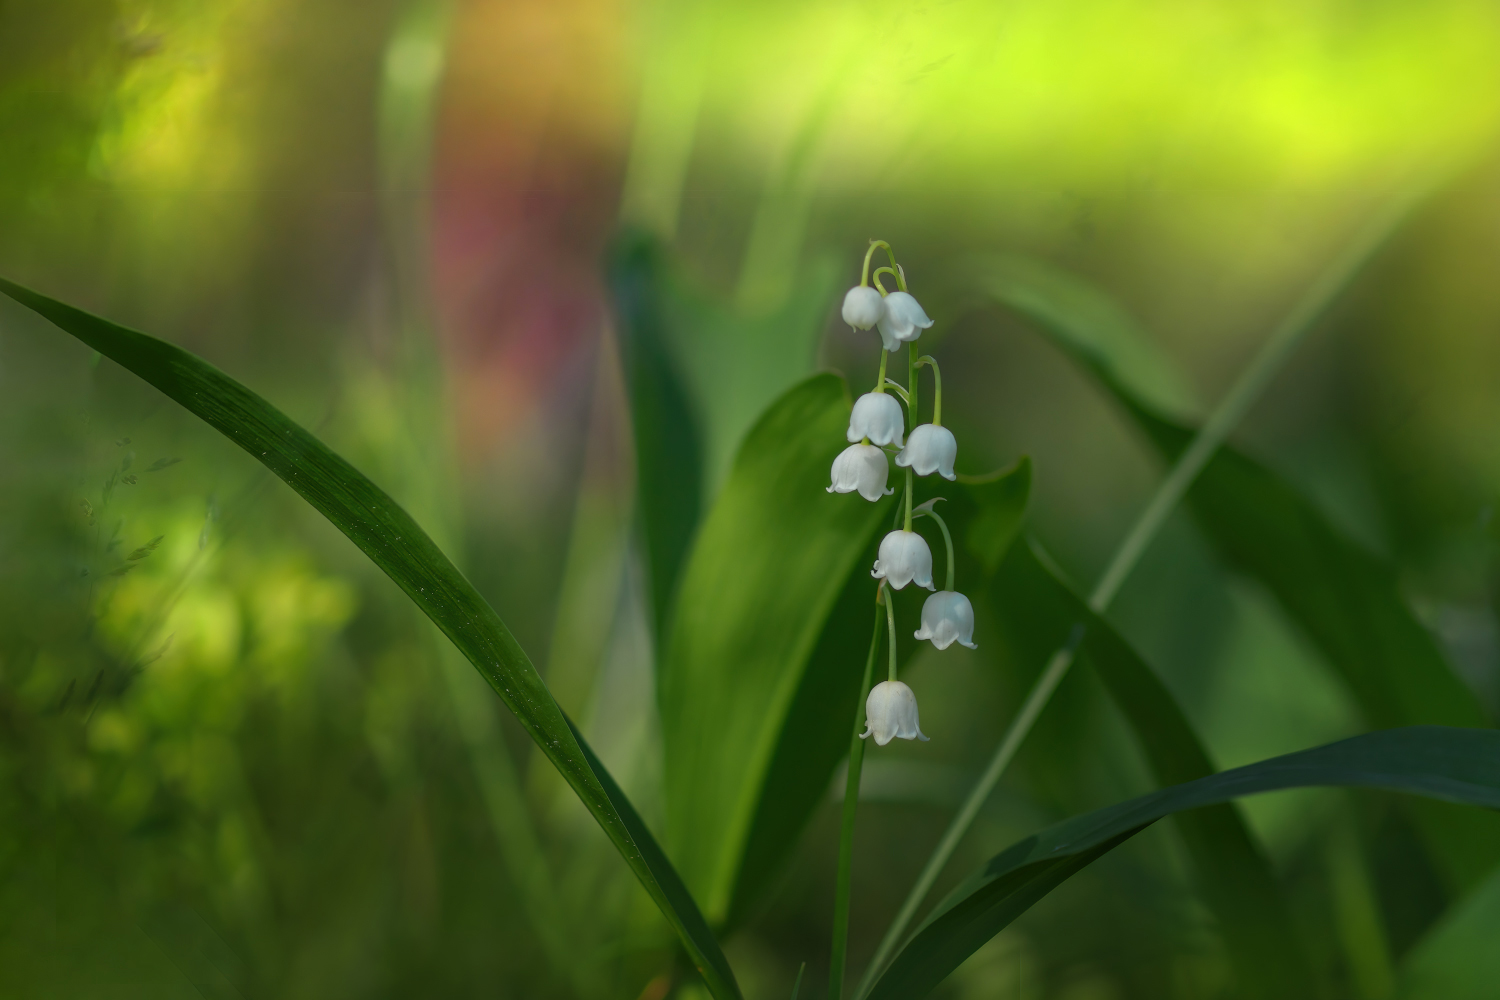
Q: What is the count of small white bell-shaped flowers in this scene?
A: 8